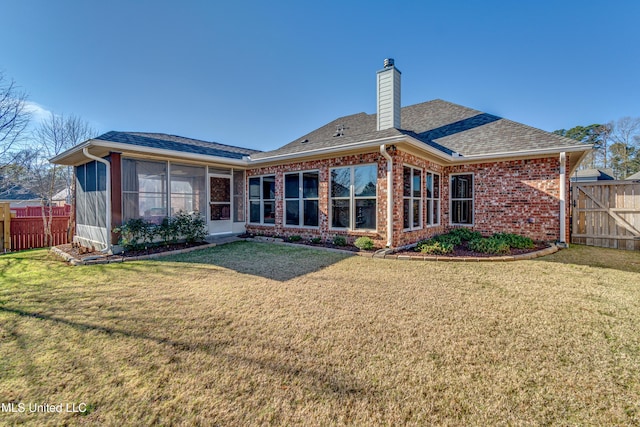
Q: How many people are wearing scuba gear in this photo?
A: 0